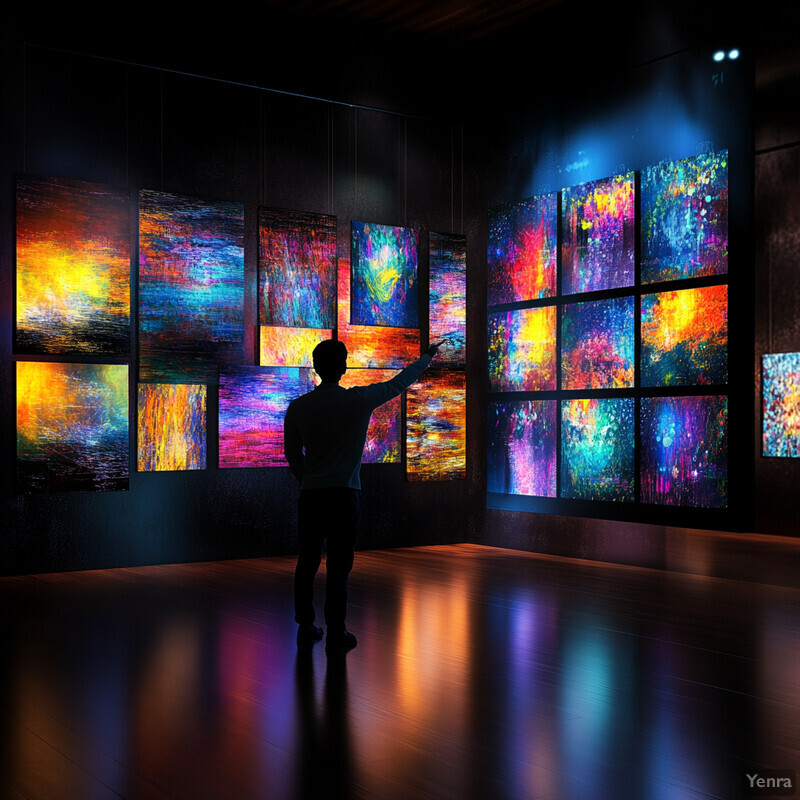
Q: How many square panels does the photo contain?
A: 9